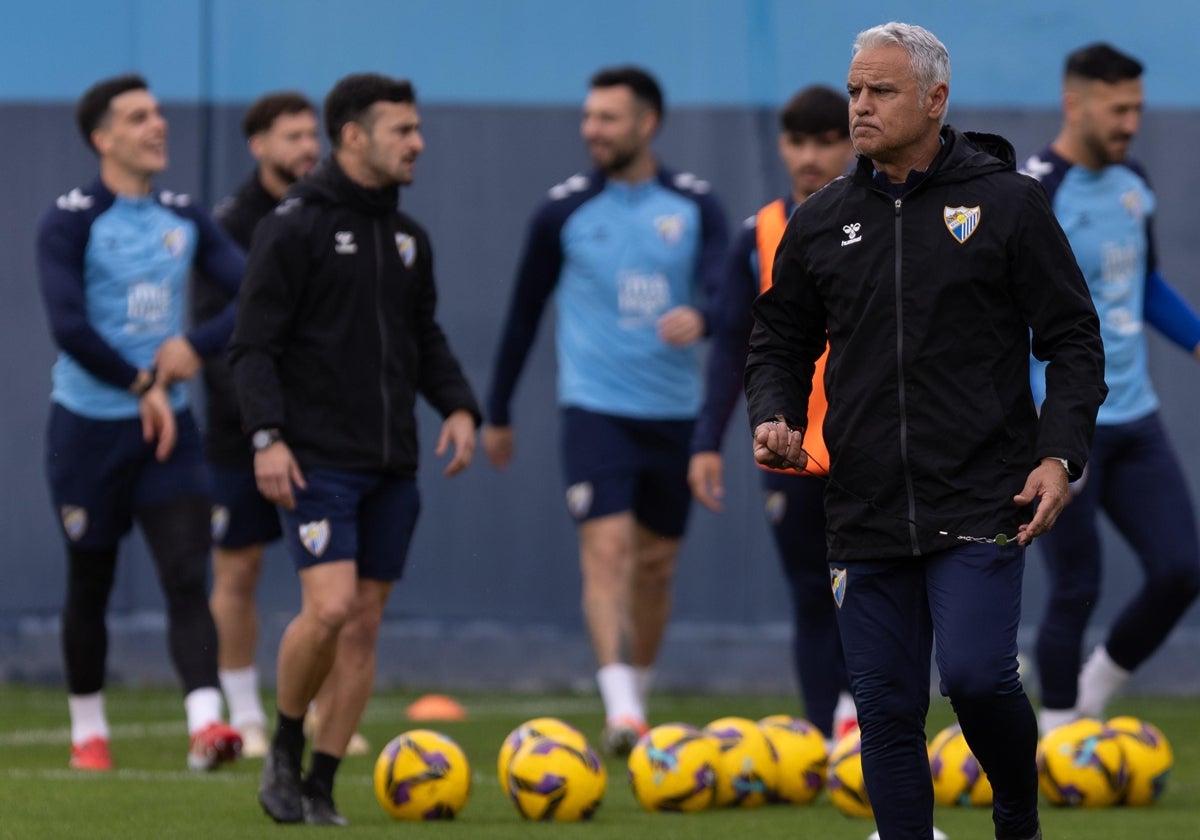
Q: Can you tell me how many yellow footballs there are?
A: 10